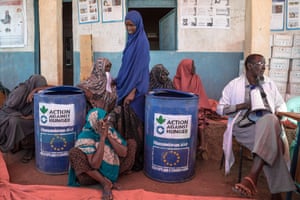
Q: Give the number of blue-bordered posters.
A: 4